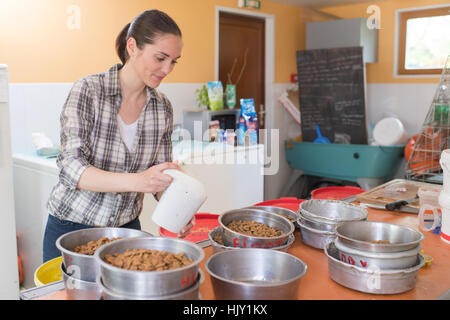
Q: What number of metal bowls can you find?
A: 14